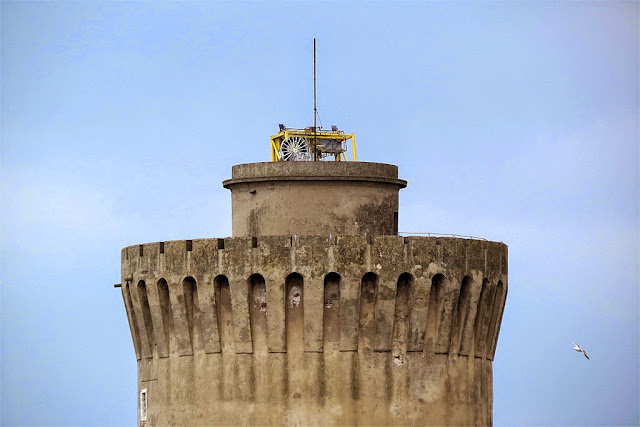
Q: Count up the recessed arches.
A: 14